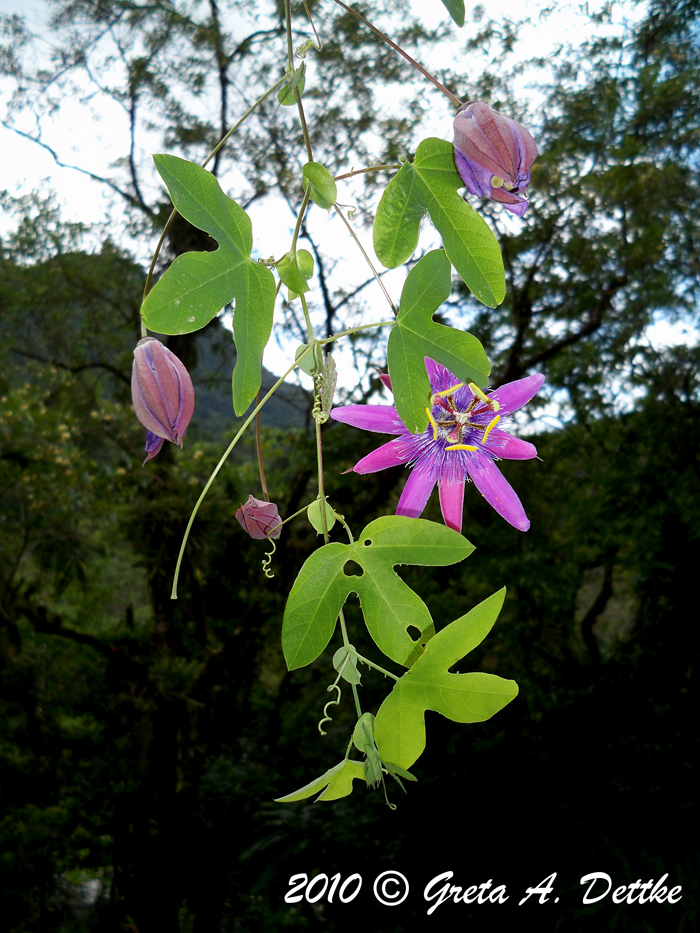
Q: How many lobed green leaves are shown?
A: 6